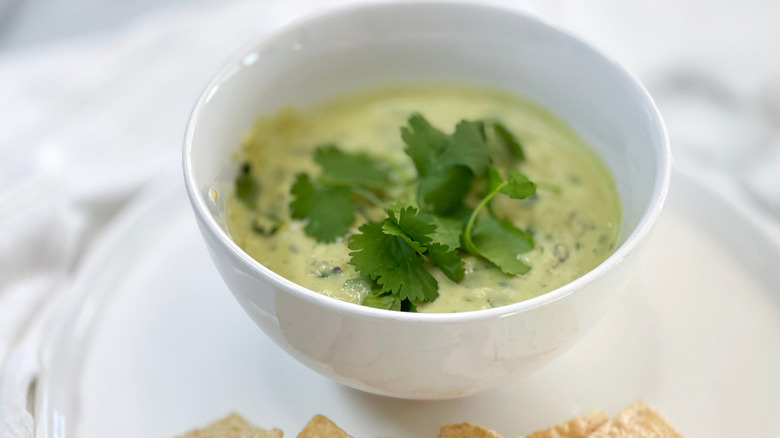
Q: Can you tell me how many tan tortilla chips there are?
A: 5